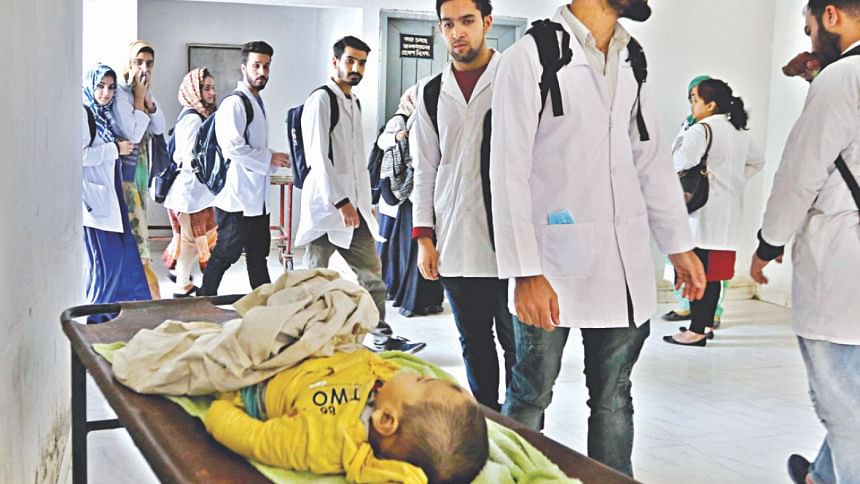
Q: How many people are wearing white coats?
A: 10